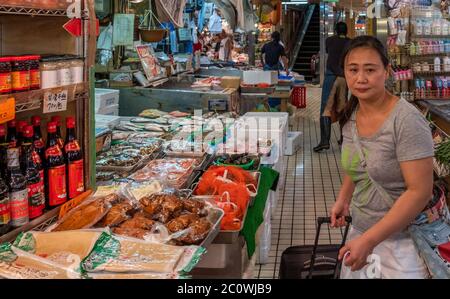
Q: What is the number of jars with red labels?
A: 3